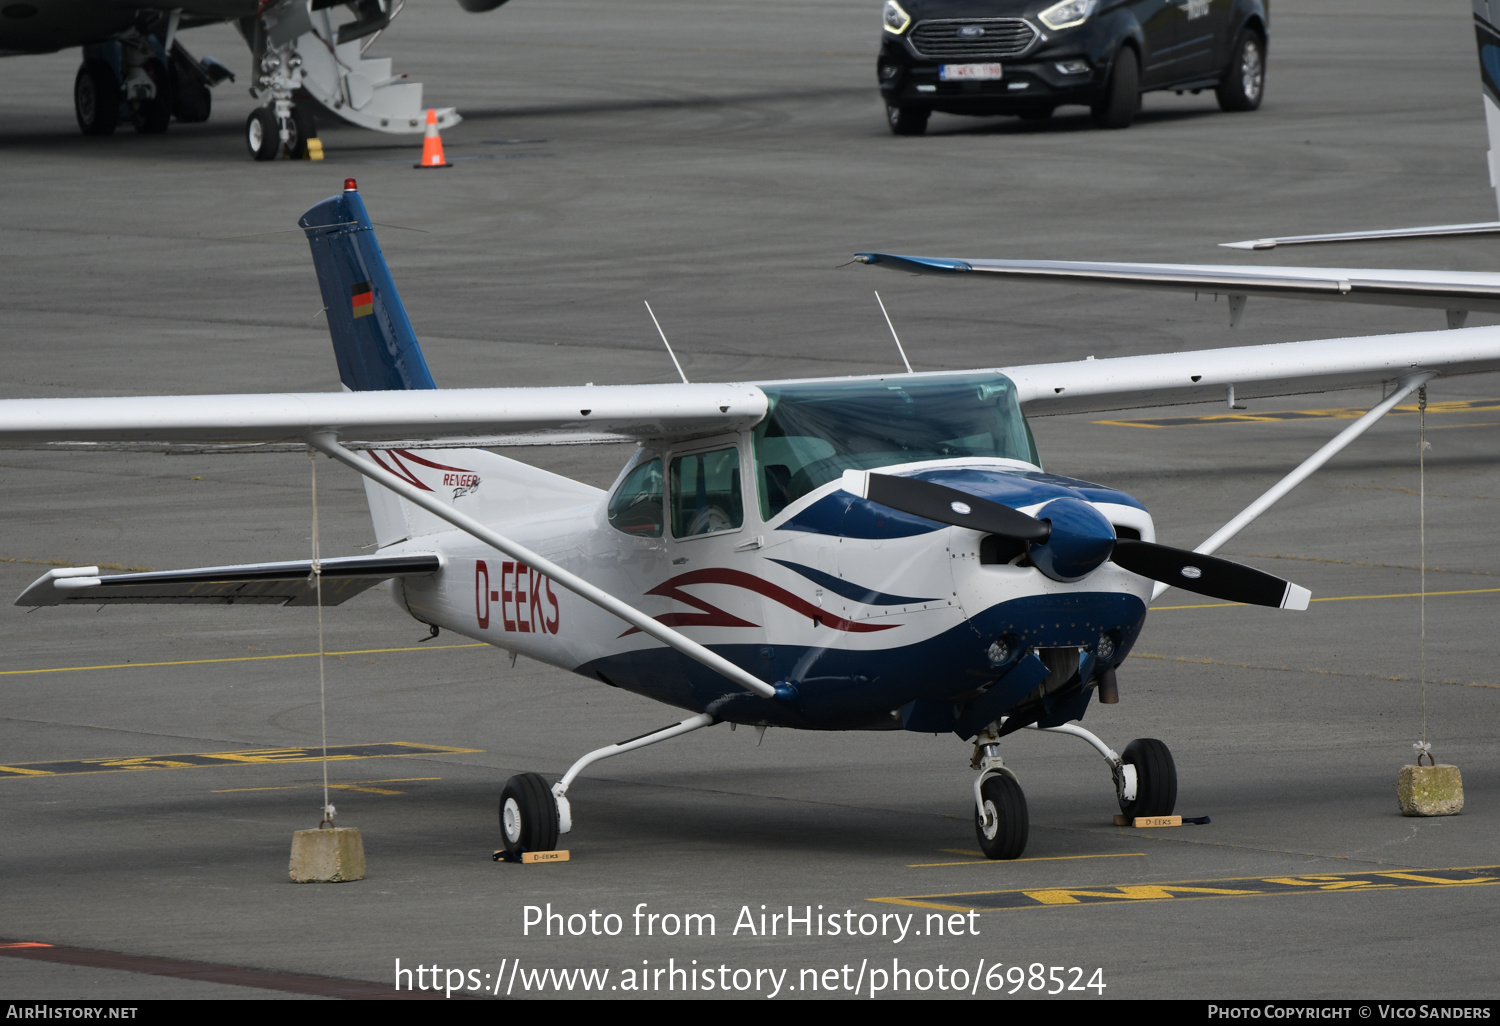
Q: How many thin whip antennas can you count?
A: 2